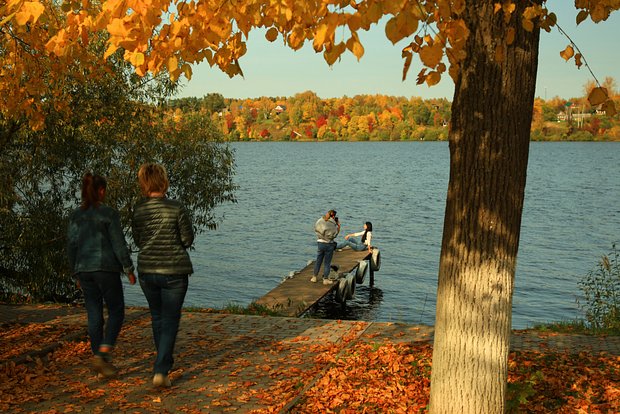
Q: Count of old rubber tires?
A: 4